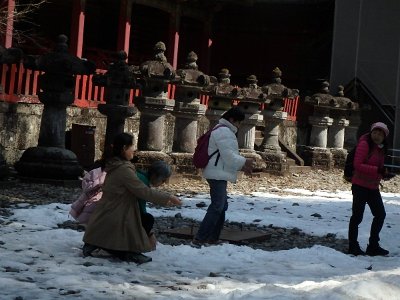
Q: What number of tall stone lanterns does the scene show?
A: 9